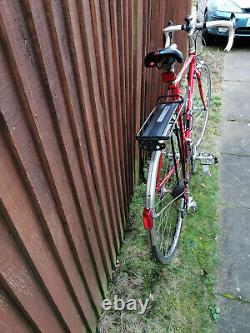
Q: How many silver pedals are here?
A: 1